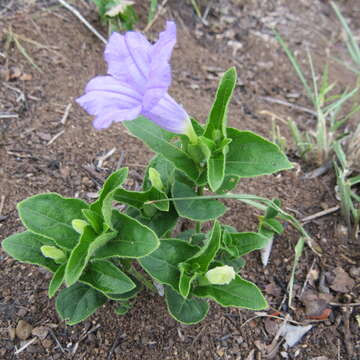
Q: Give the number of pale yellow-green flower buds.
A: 4